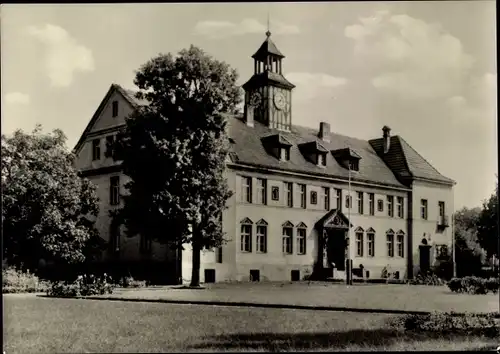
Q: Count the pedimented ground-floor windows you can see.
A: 8